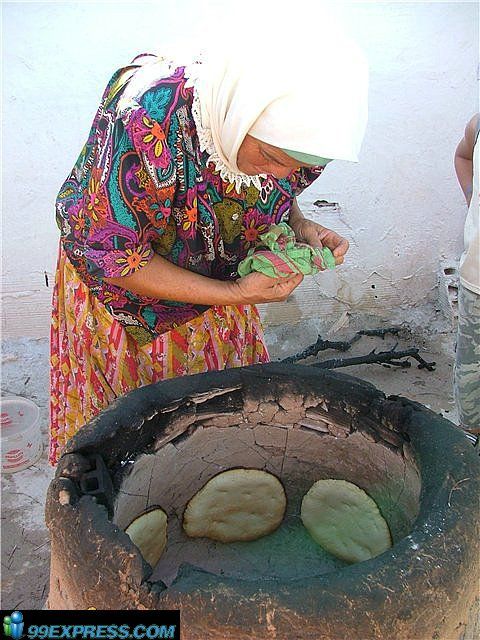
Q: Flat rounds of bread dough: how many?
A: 3